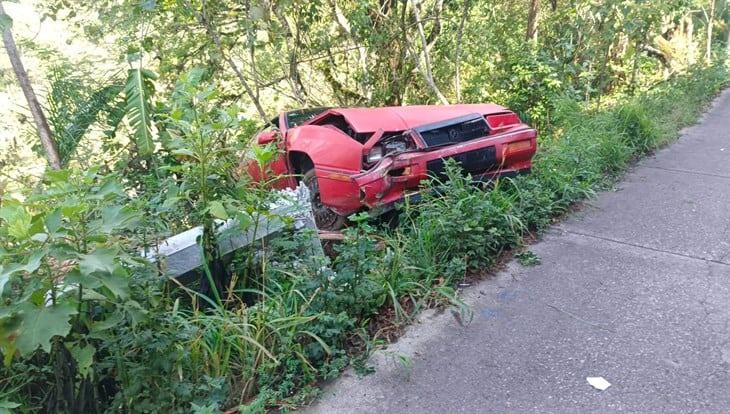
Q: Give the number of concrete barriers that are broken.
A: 1